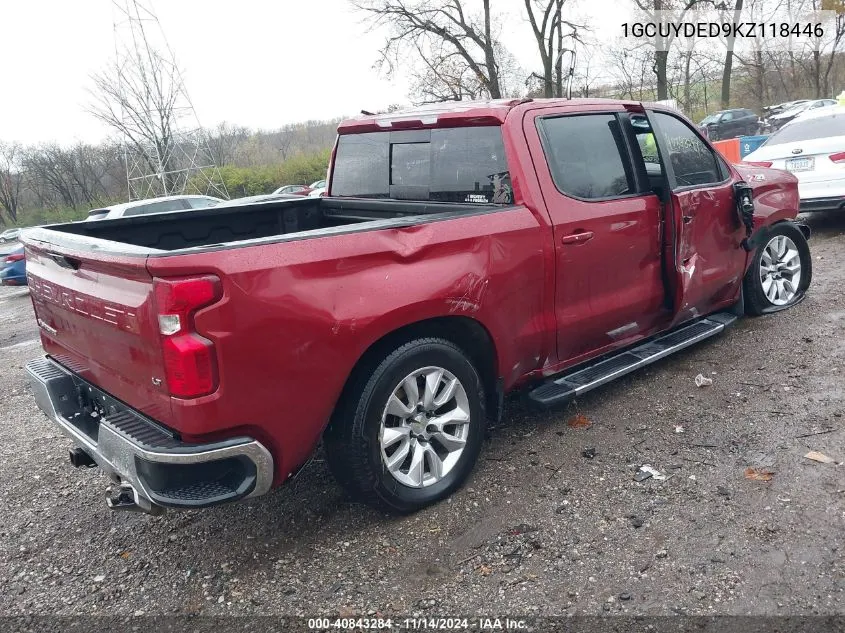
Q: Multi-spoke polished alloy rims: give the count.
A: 2